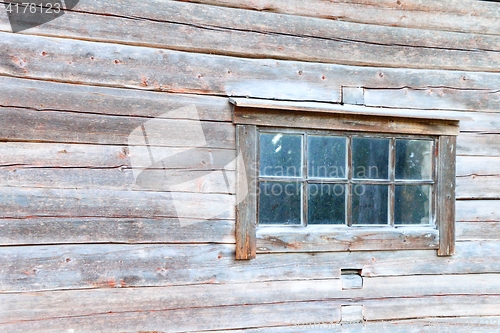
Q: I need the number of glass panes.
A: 8